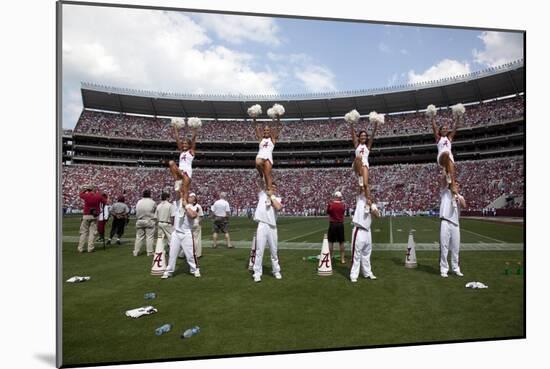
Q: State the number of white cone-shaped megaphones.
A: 4